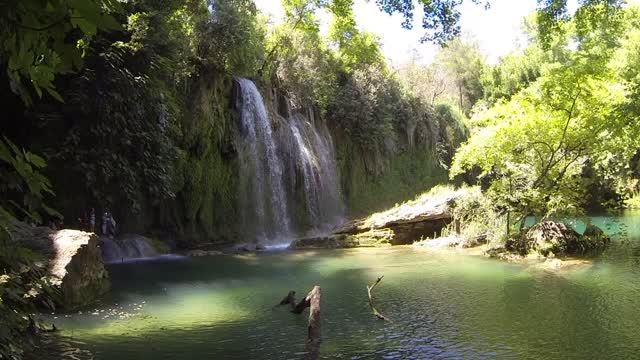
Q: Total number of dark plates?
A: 0